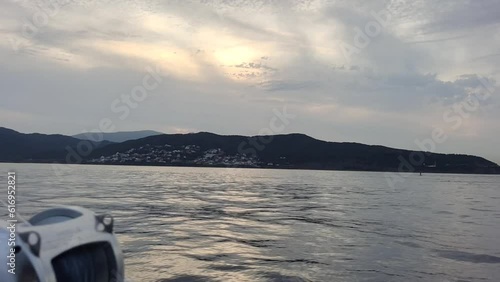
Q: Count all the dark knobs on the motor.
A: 2